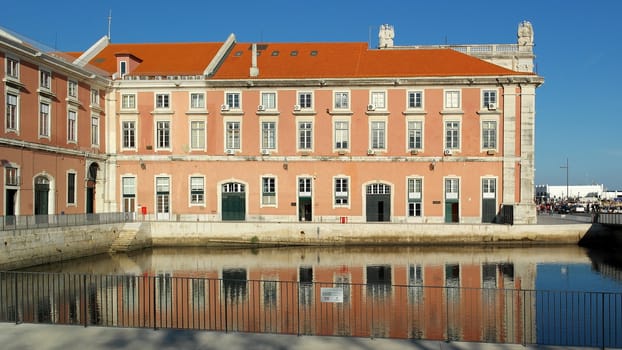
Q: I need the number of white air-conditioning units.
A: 9